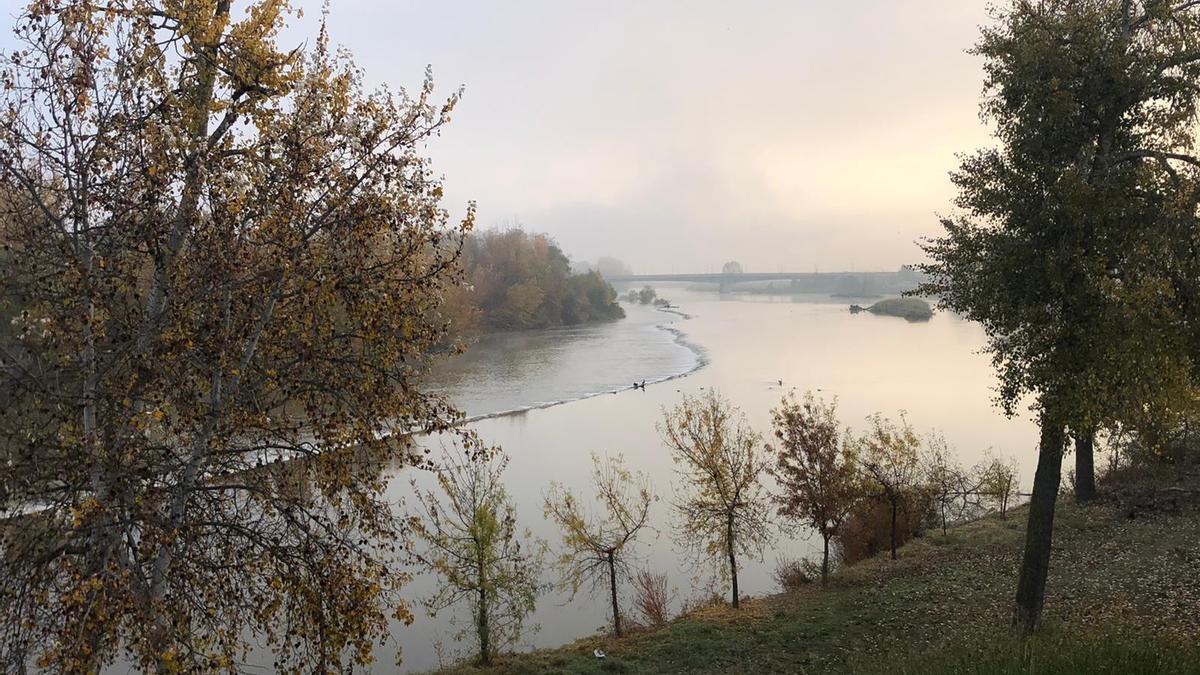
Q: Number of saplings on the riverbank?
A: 7